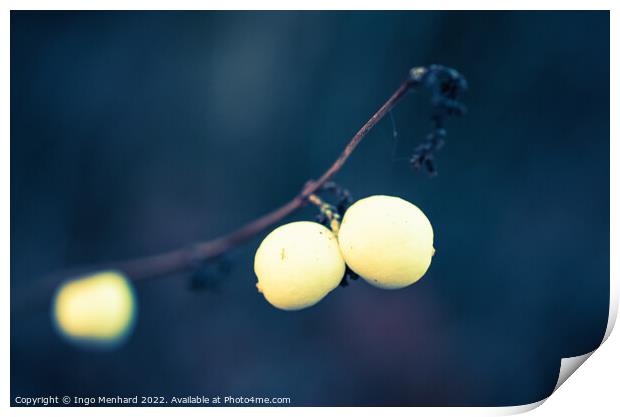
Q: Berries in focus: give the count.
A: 2